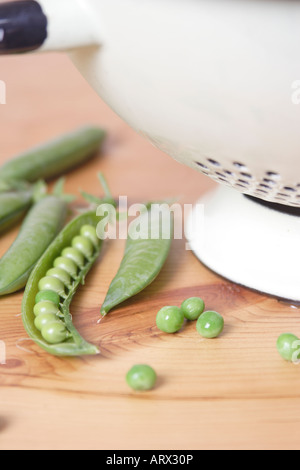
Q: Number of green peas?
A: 15